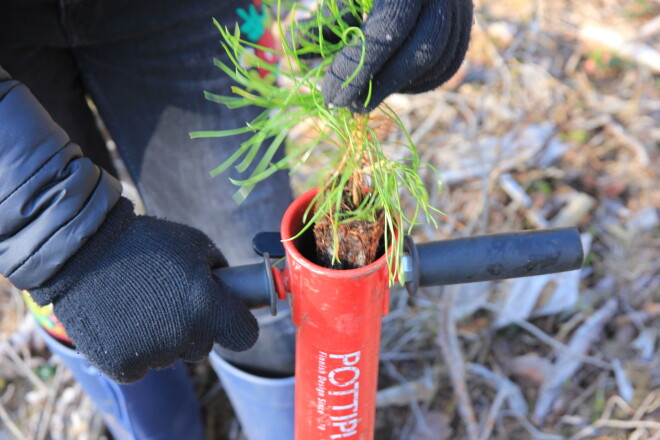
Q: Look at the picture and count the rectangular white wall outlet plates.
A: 0